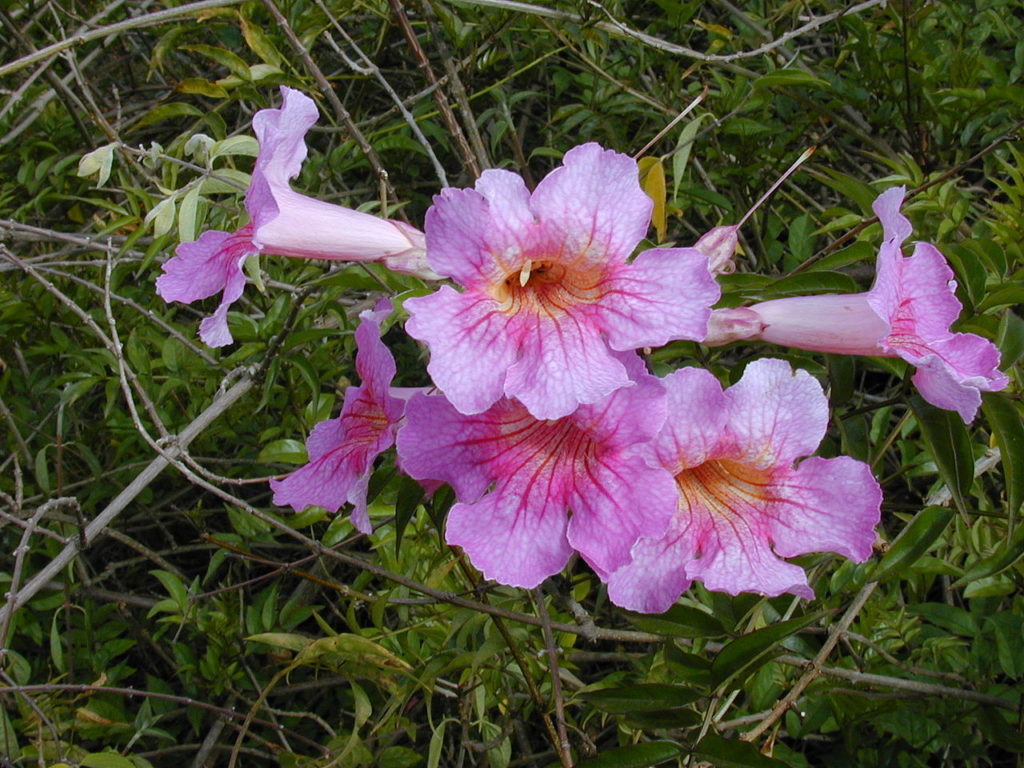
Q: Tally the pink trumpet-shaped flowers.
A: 6